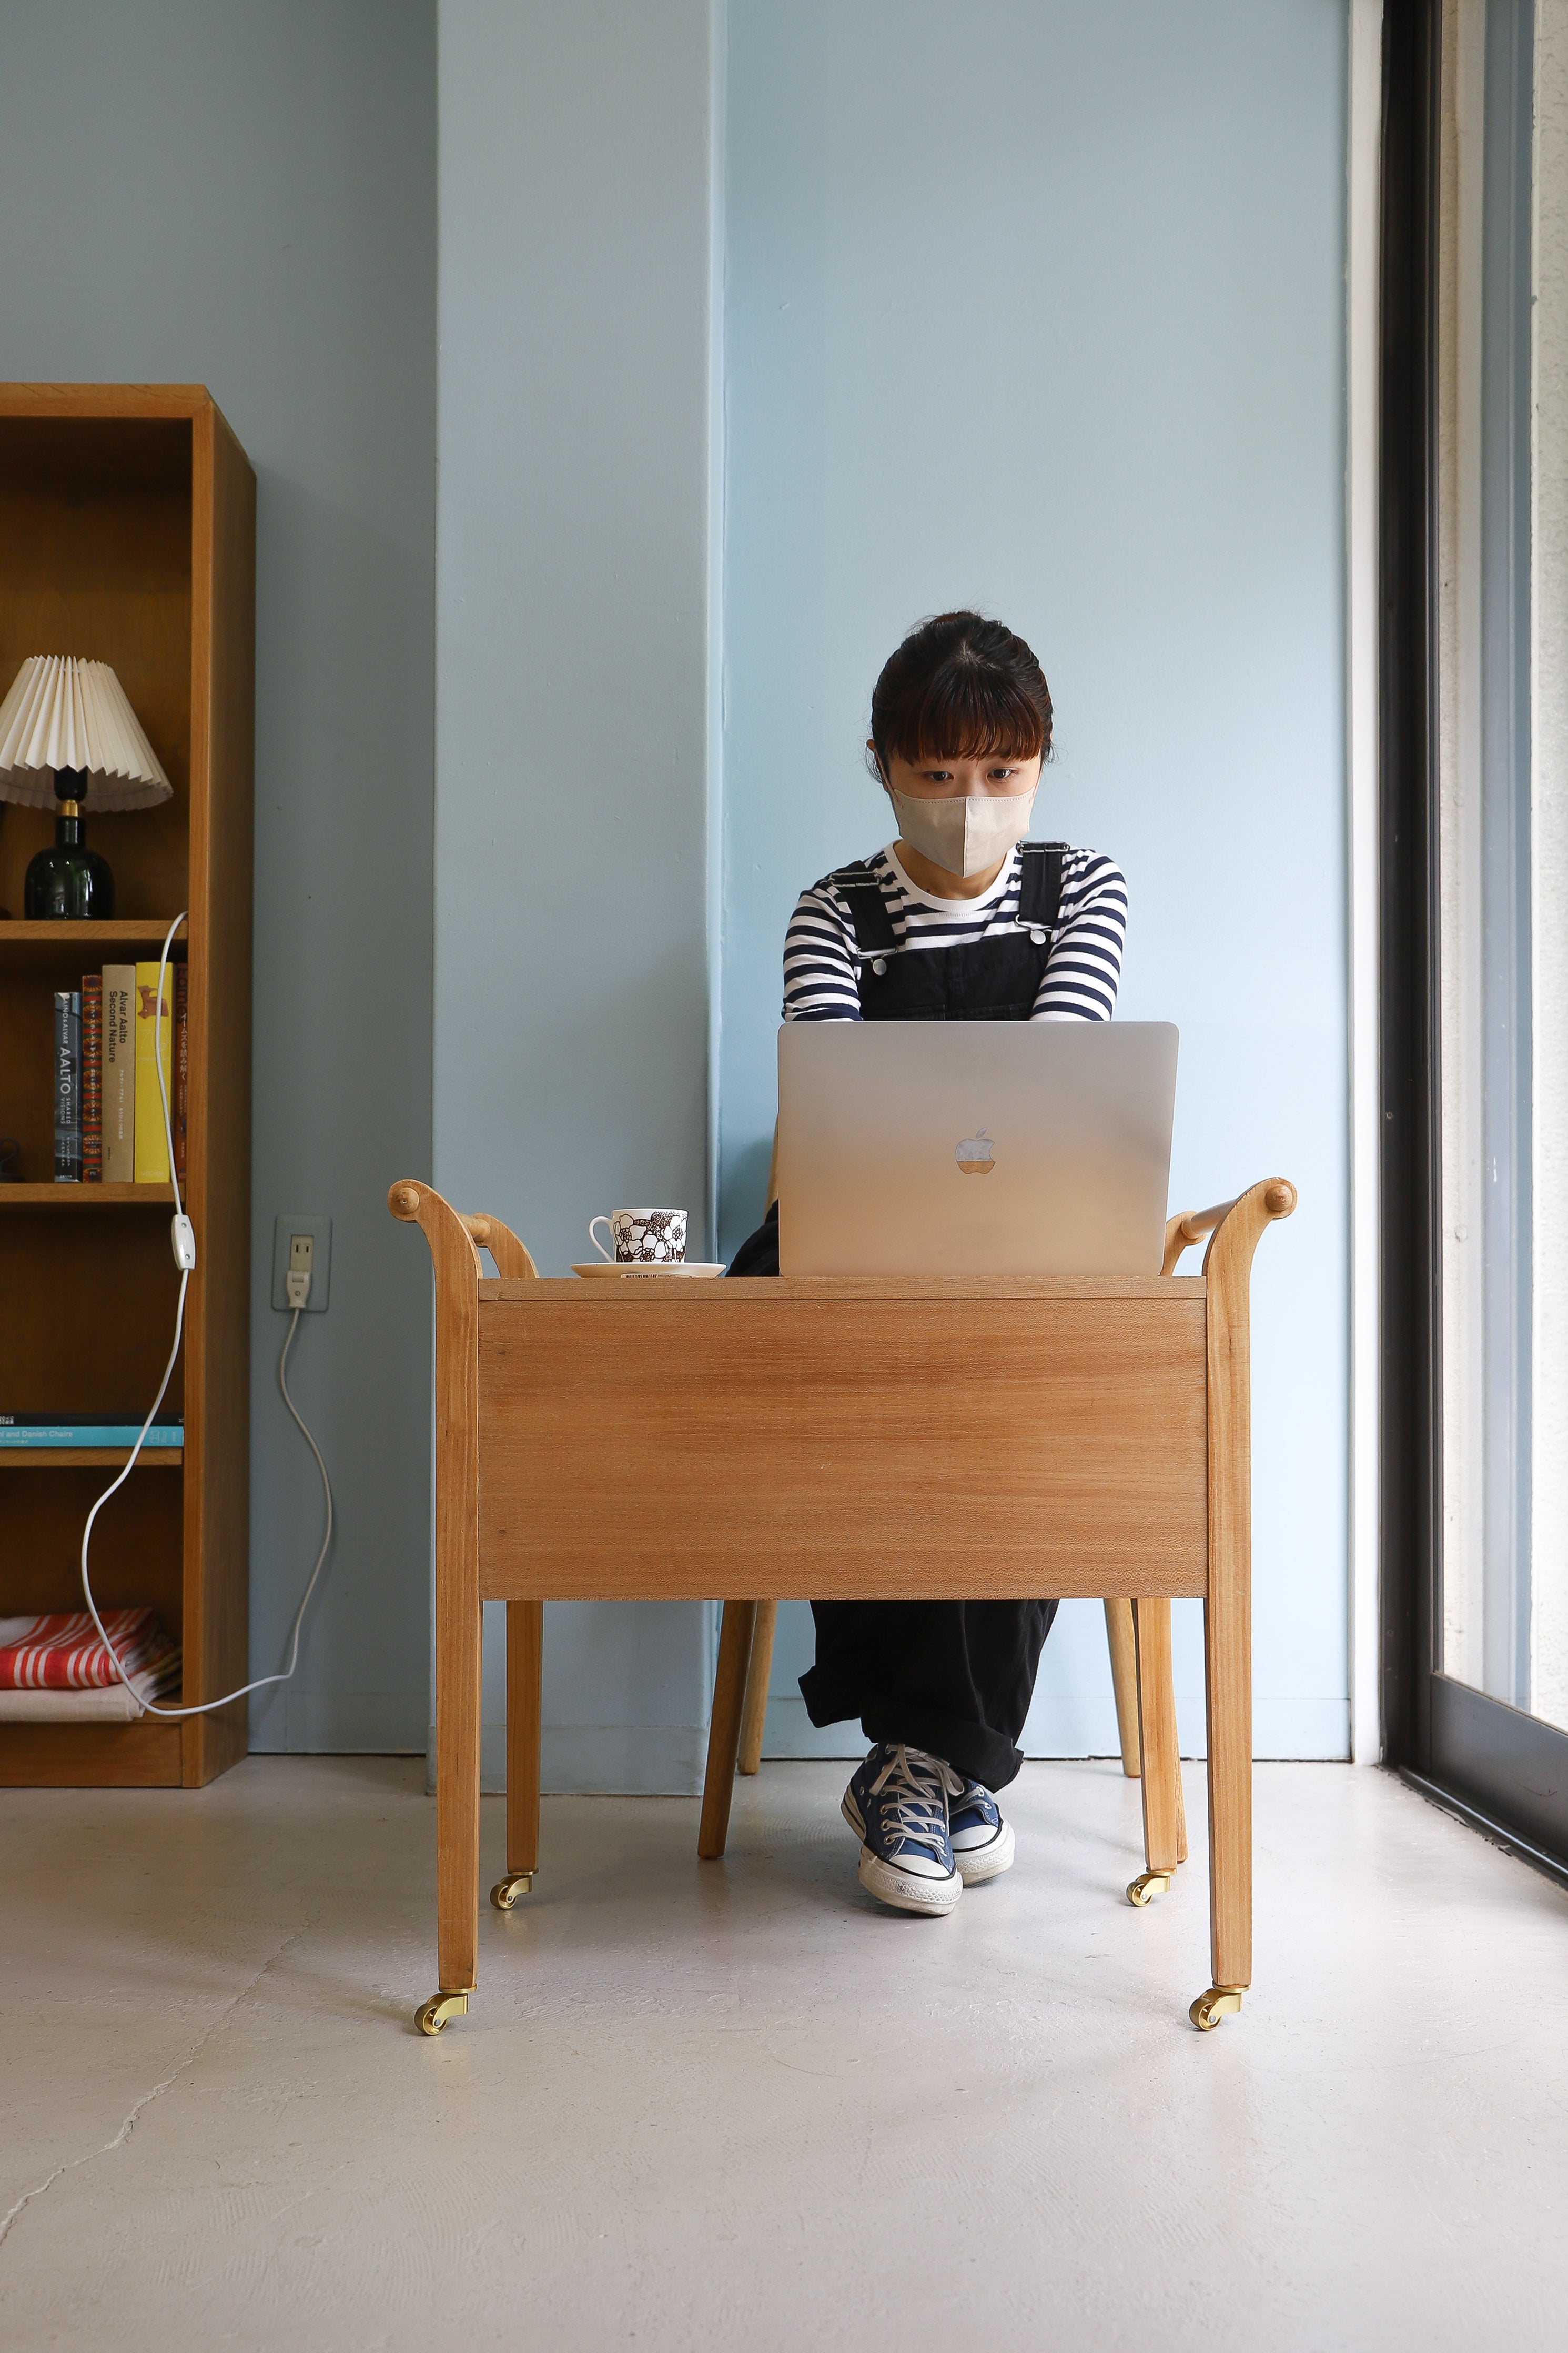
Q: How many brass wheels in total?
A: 4